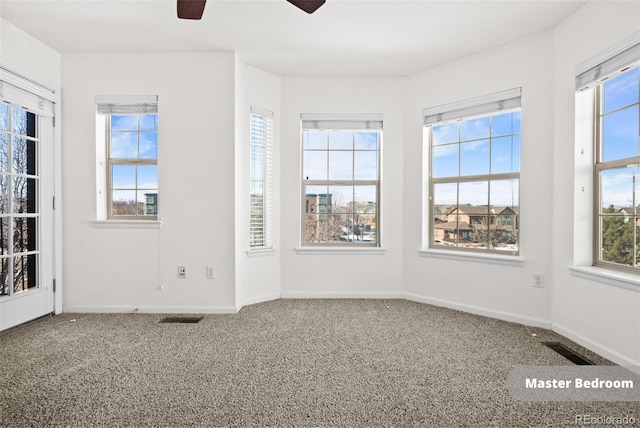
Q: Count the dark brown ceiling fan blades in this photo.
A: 2